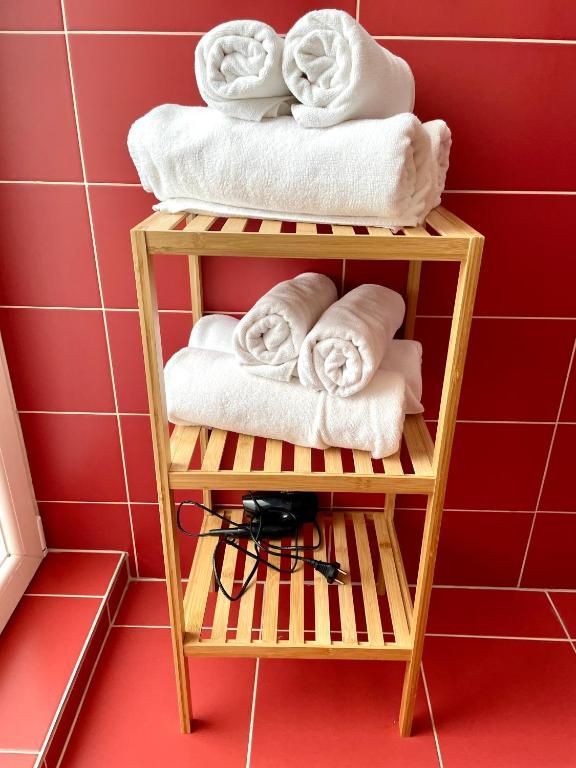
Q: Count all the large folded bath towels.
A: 4